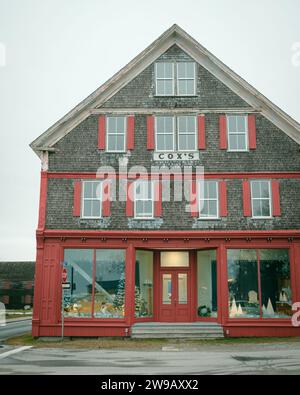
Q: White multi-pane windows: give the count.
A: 10